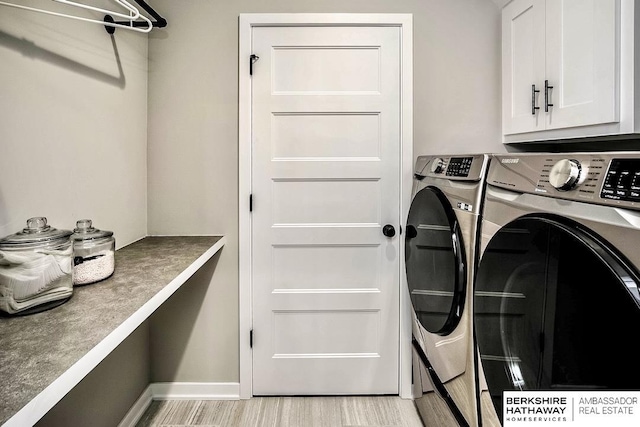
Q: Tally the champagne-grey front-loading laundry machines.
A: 2